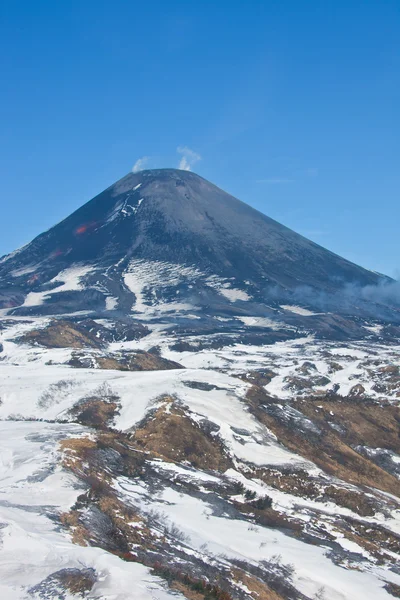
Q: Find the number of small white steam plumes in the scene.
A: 2